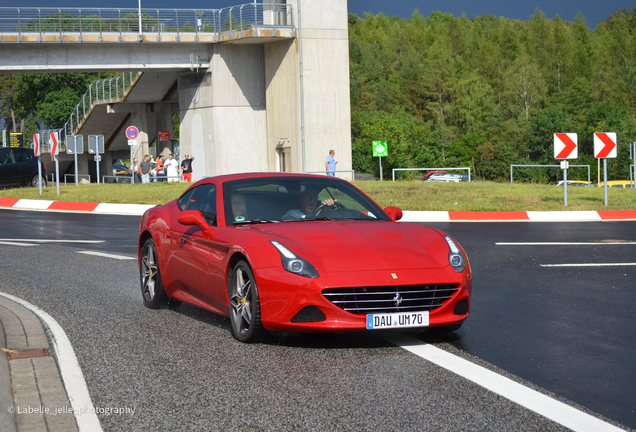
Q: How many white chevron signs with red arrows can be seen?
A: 4